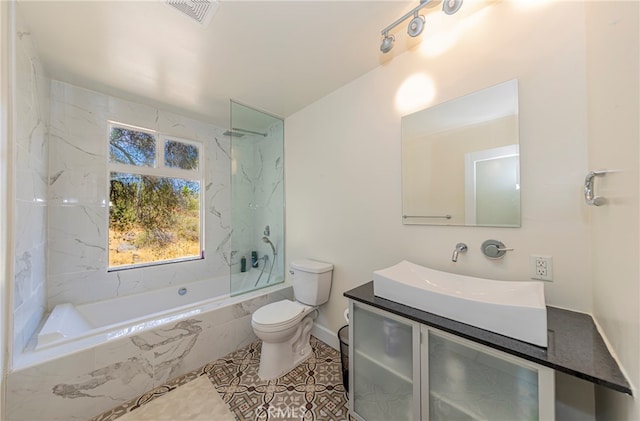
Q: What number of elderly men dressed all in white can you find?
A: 0